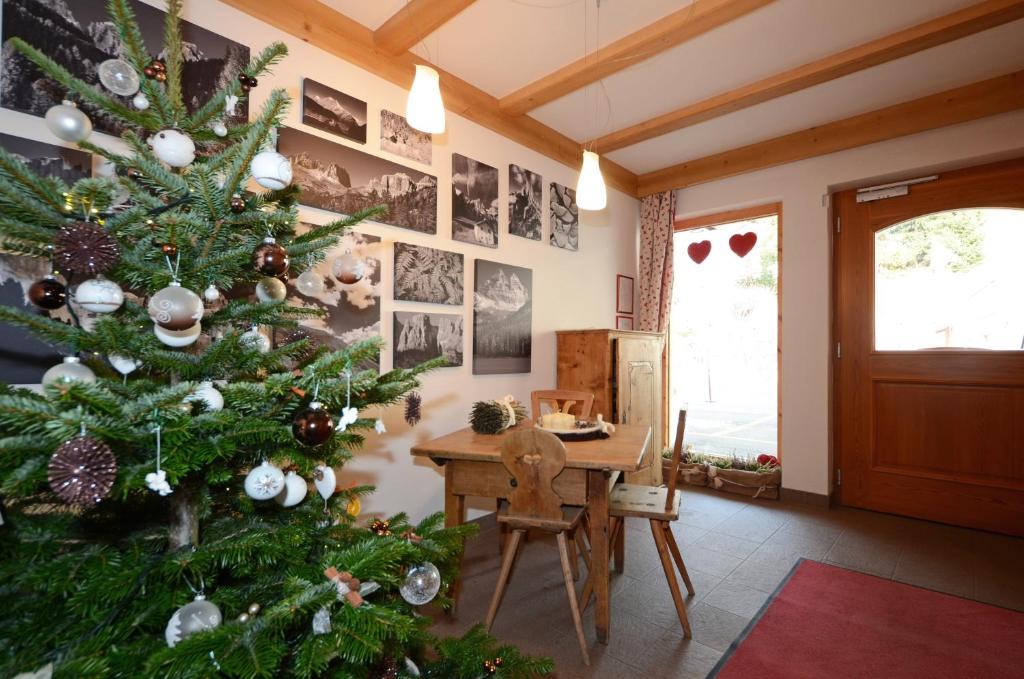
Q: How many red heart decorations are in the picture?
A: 3